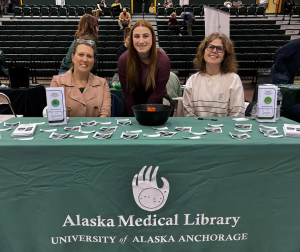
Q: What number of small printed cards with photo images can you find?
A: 14